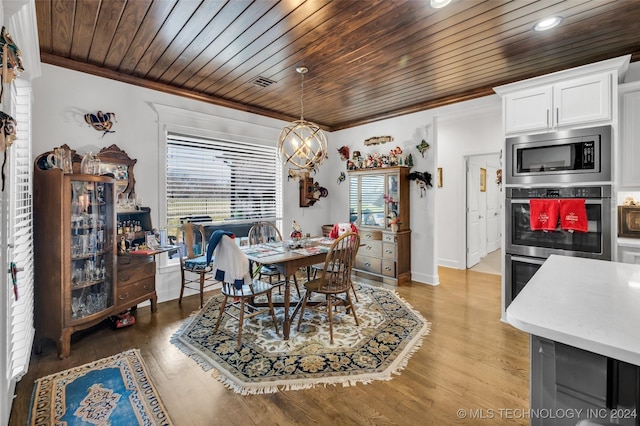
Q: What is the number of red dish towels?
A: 2